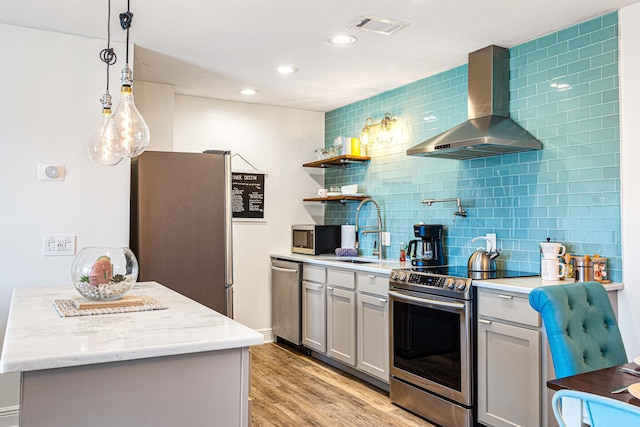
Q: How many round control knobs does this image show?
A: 4